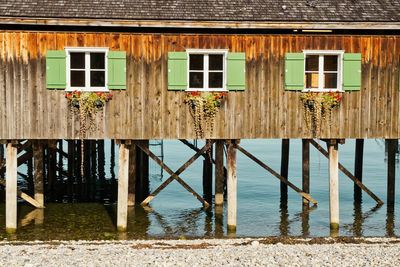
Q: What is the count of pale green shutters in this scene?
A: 6